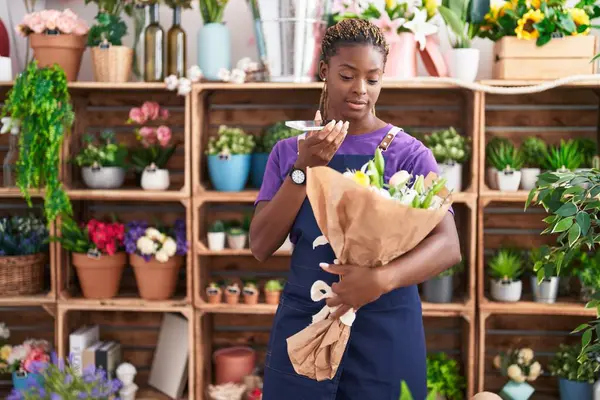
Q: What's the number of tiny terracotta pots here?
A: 4